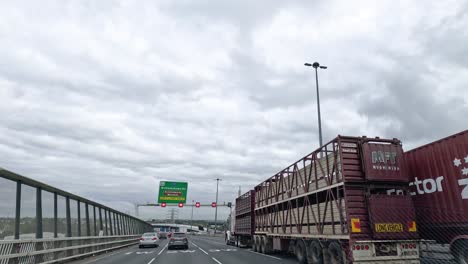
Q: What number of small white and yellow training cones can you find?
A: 0